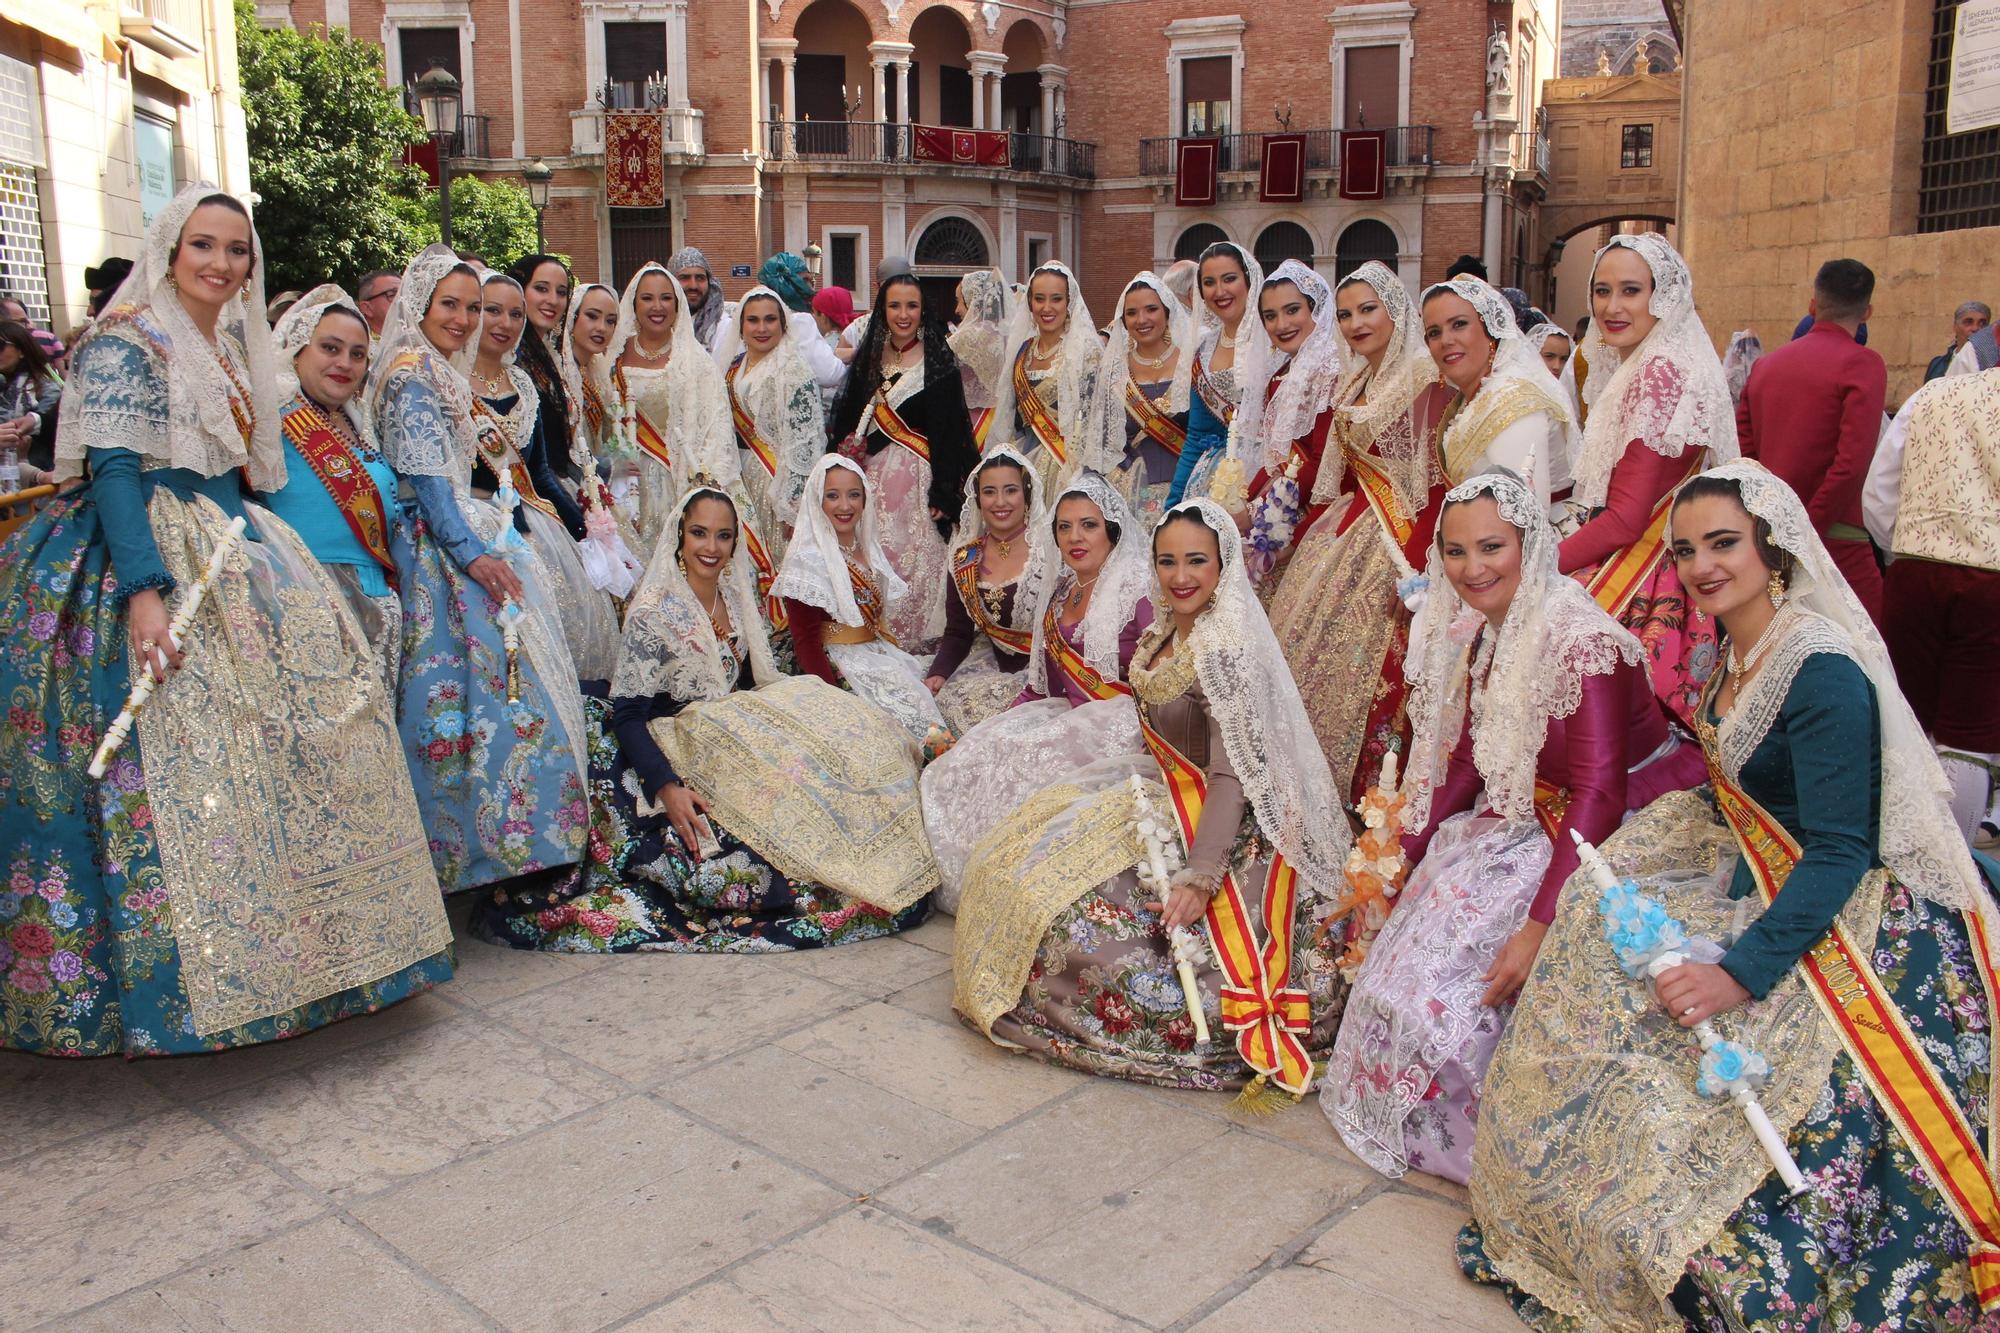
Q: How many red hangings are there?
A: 6